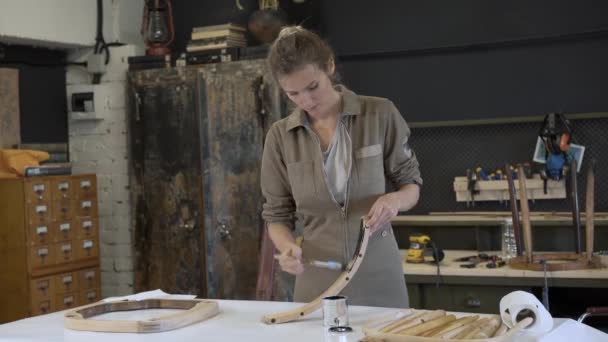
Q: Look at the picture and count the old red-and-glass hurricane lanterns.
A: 1